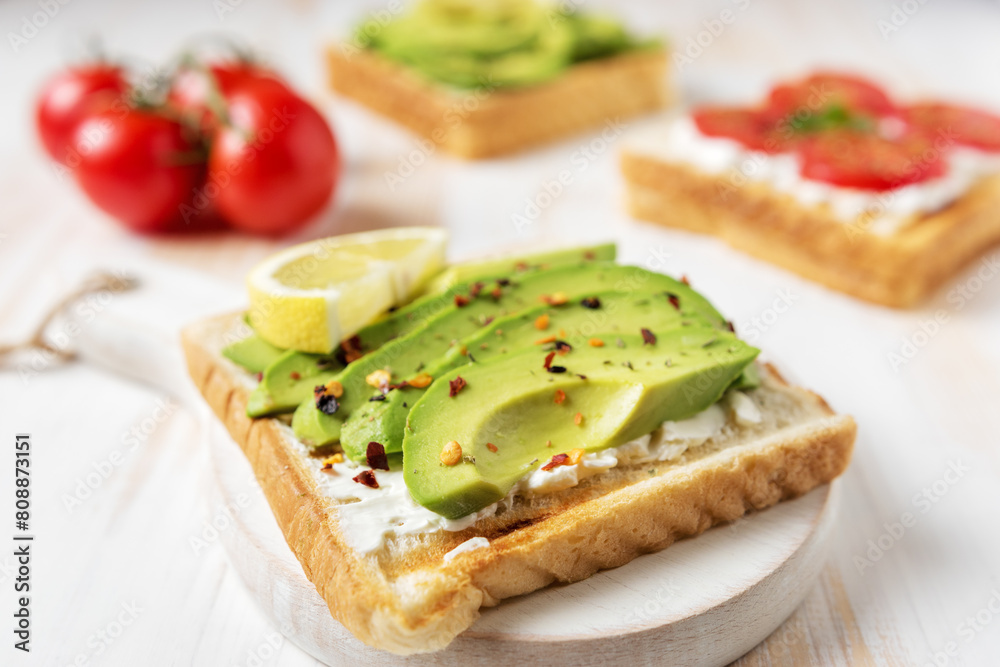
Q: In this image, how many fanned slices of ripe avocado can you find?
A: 5